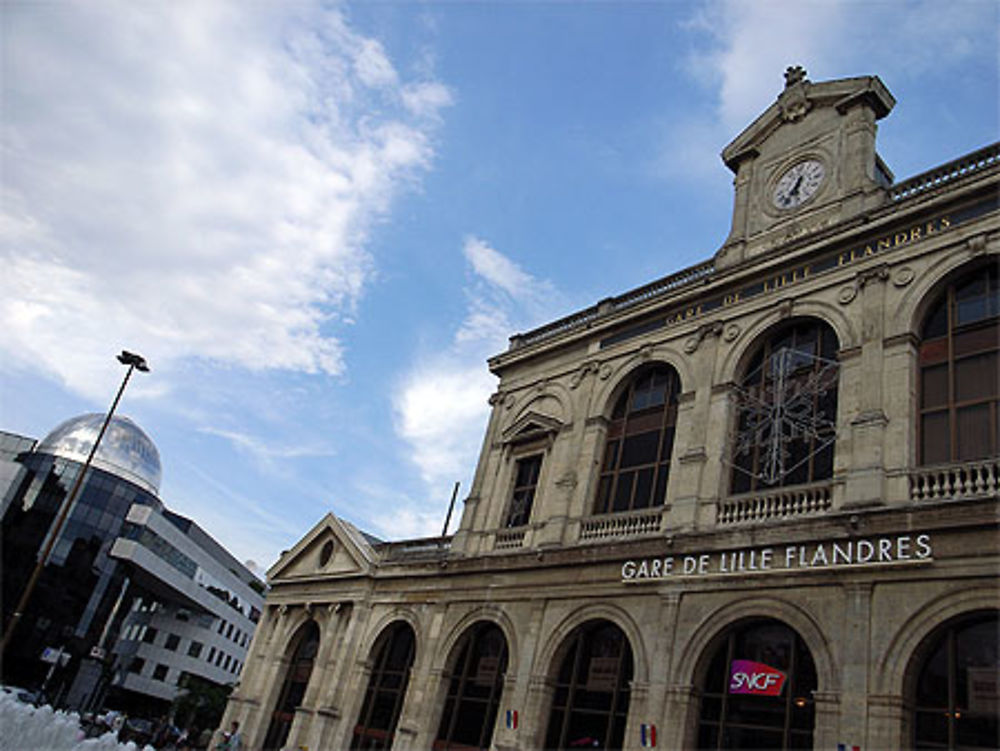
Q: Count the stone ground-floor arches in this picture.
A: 6